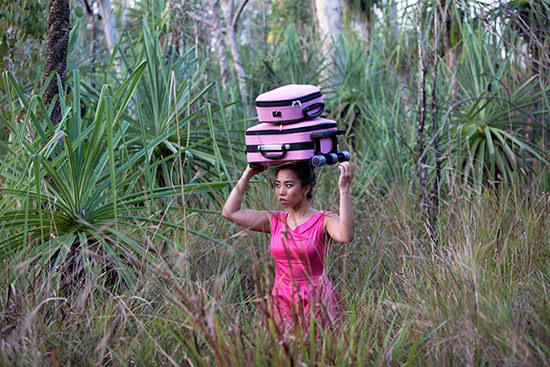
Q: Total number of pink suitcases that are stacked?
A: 2